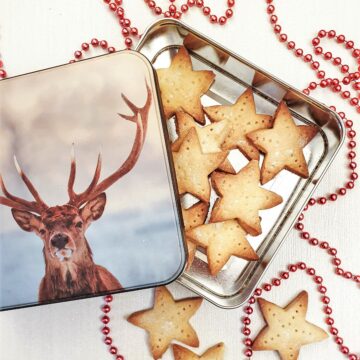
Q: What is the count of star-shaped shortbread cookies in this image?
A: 11